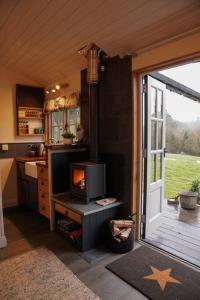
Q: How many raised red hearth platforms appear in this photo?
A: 0